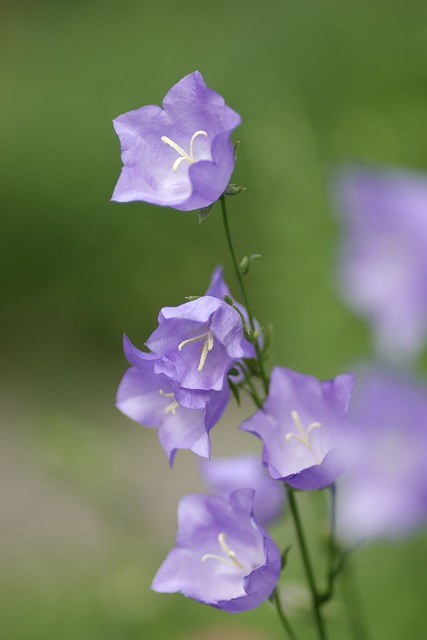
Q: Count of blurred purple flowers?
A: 3